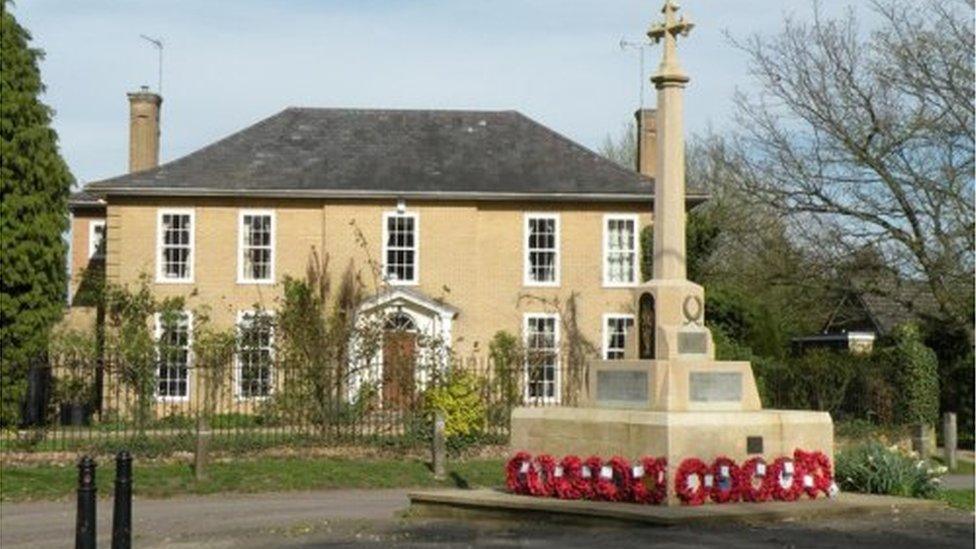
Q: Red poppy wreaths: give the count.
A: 11